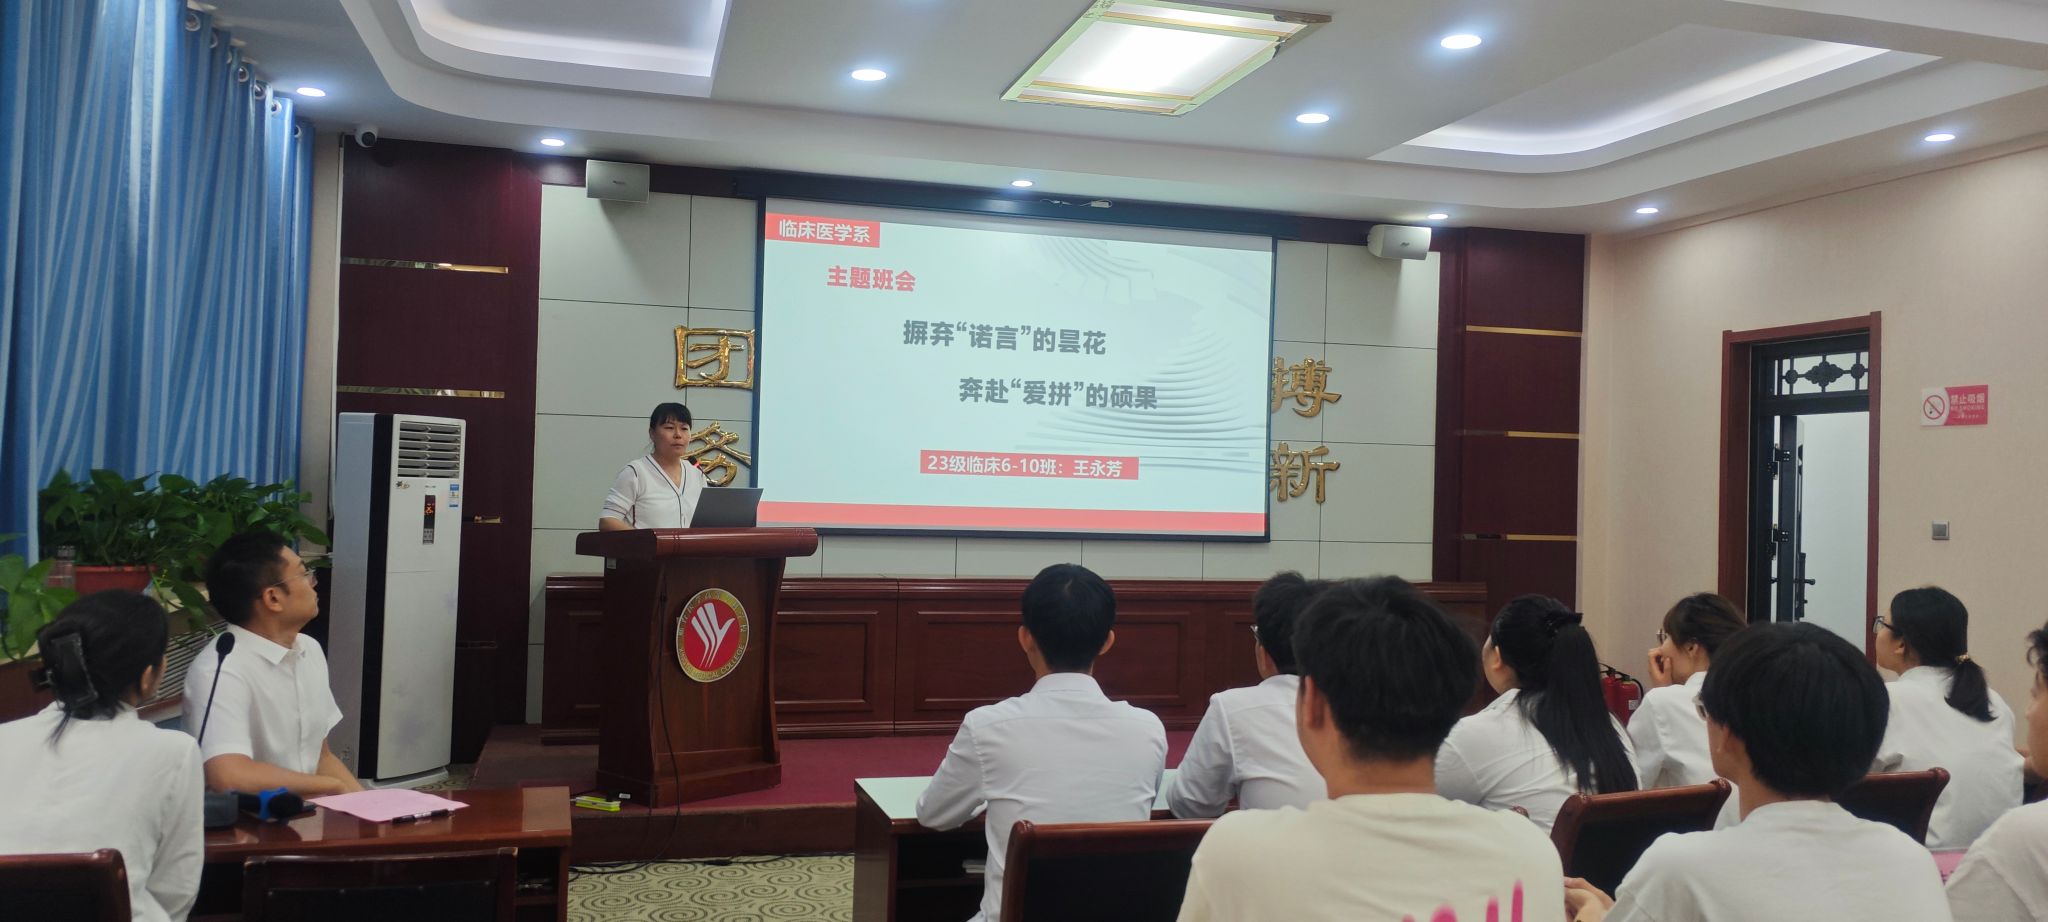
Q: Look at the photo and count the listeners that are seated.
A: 10